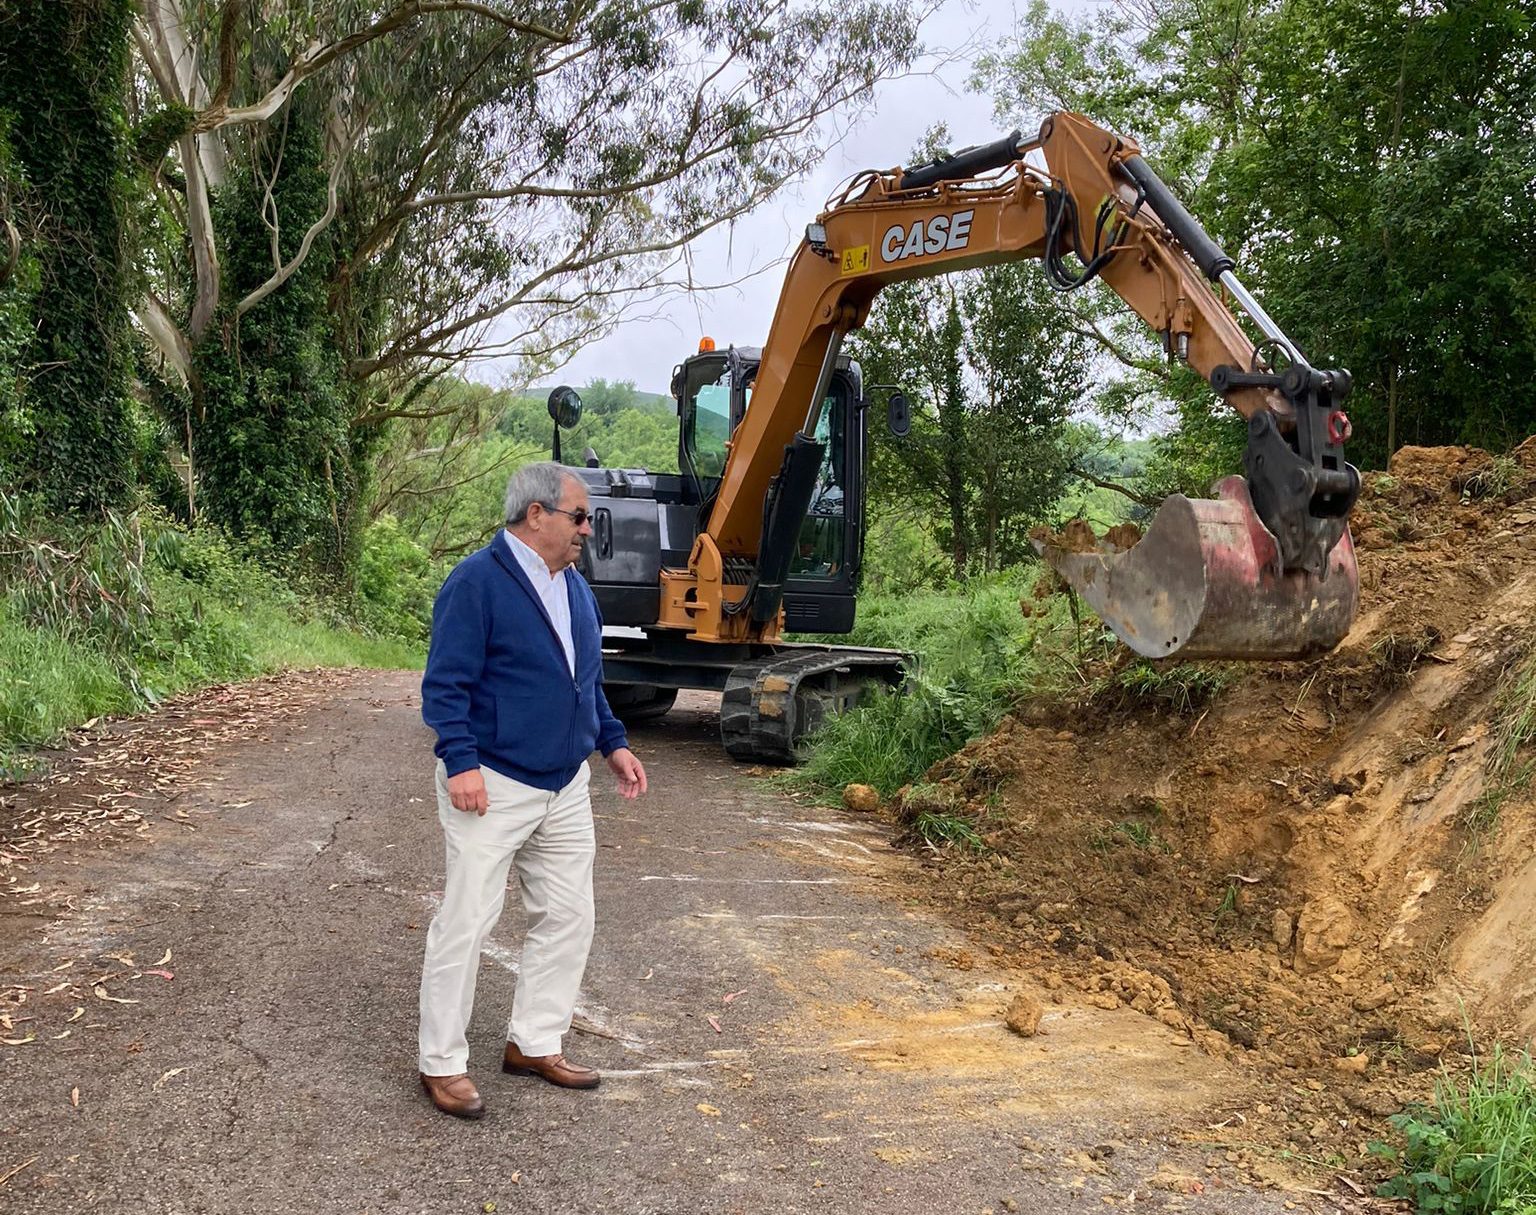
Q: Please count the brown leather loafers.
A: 2